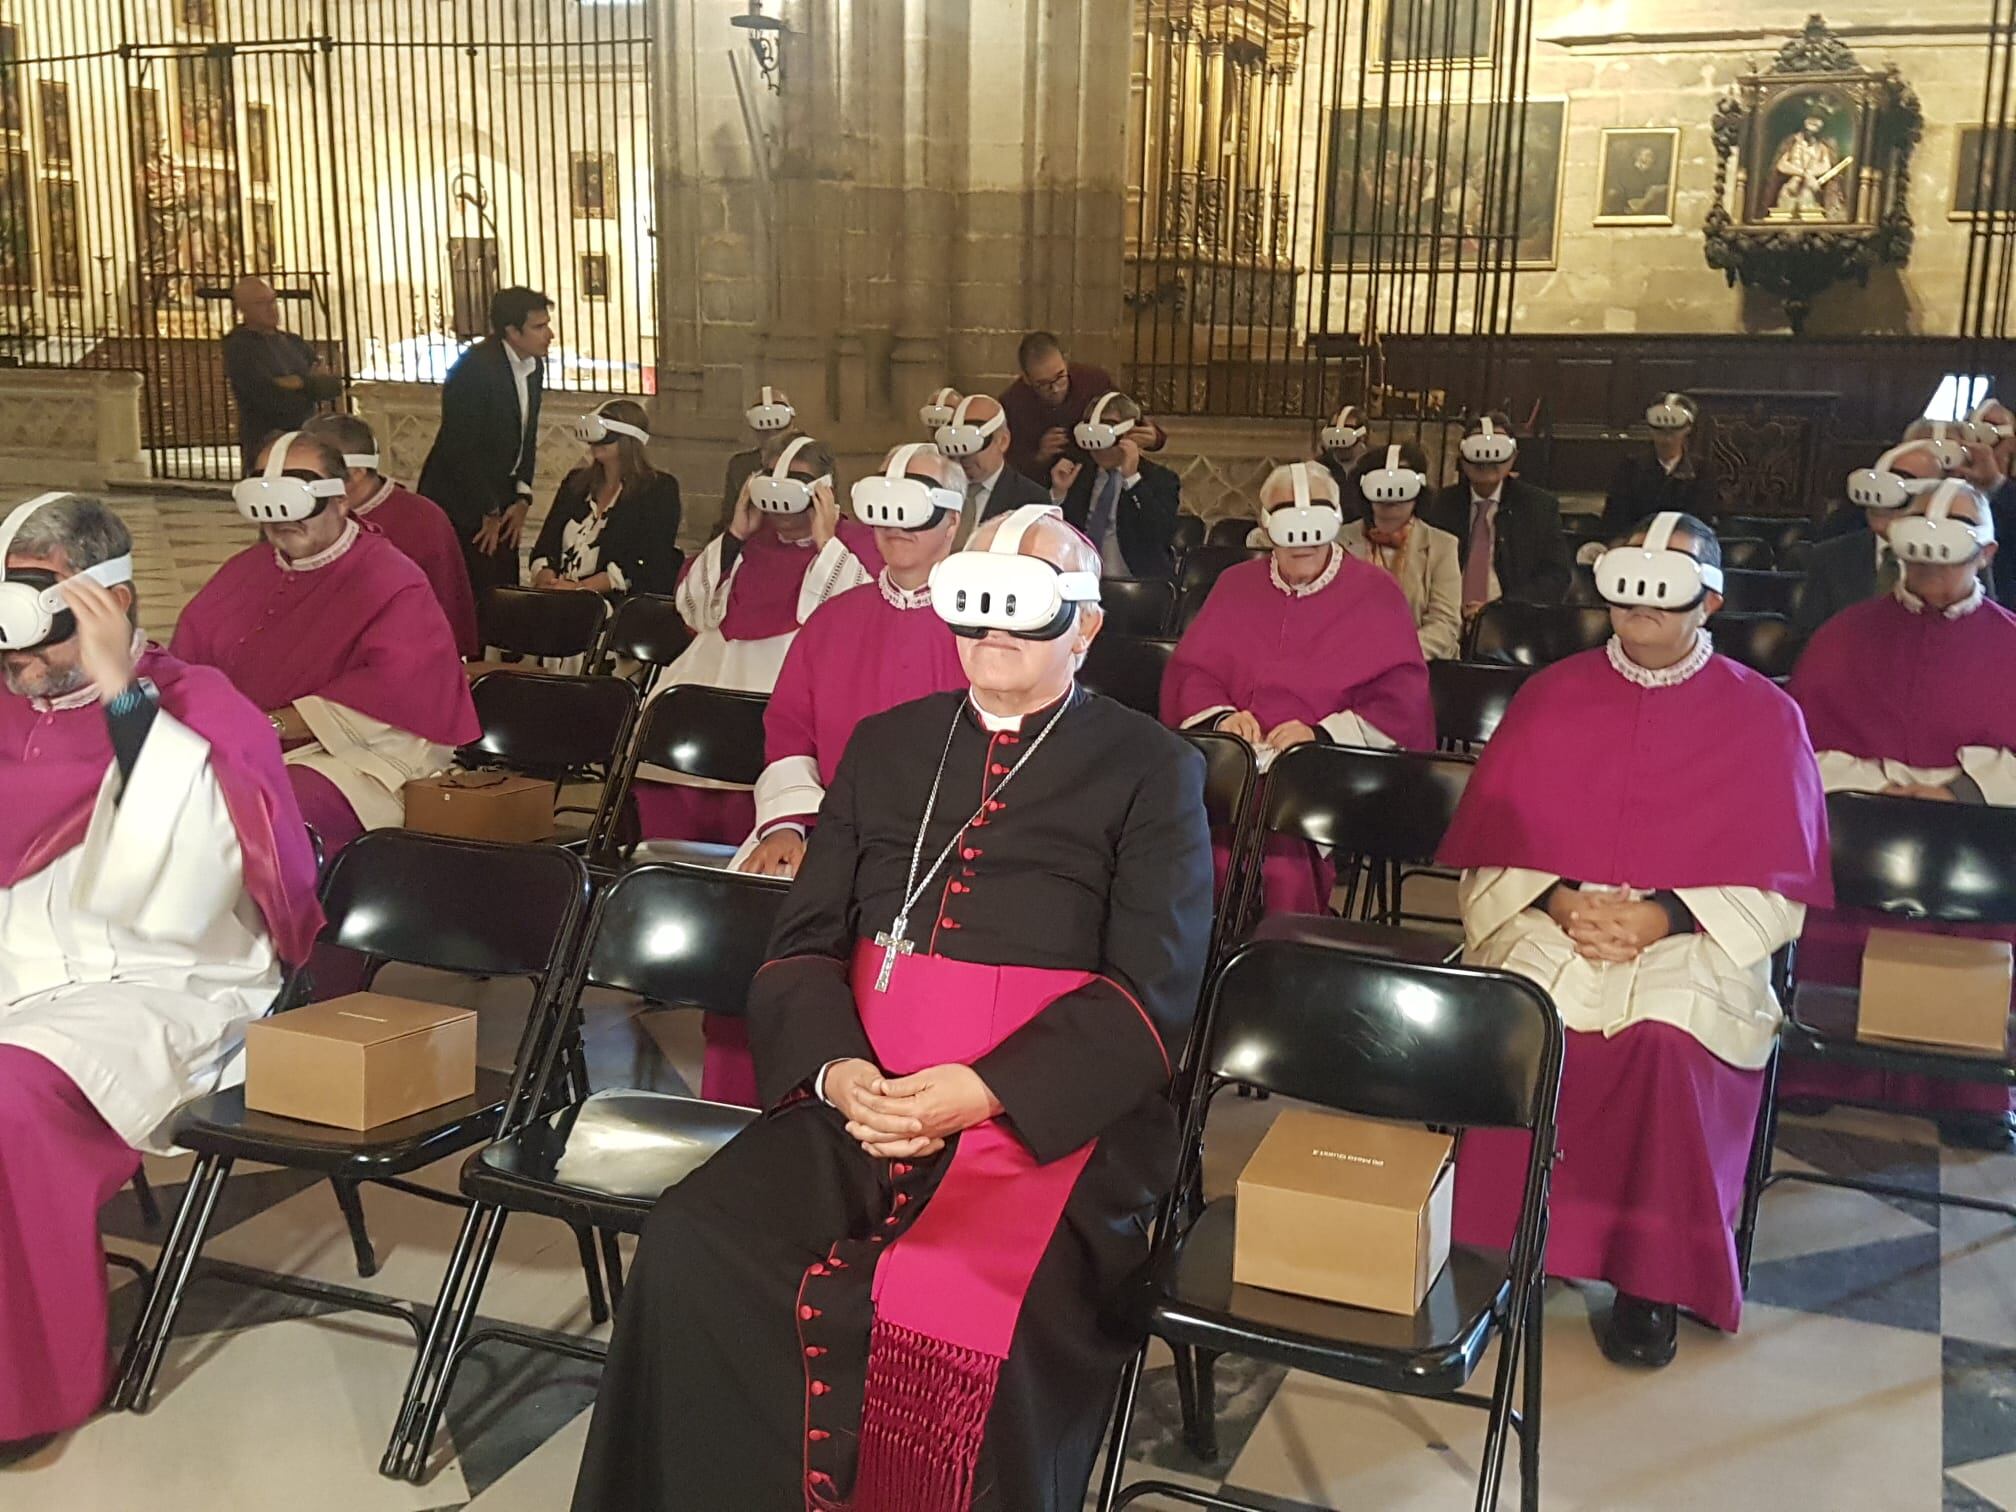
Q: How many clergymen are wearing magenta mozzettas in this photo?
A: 8